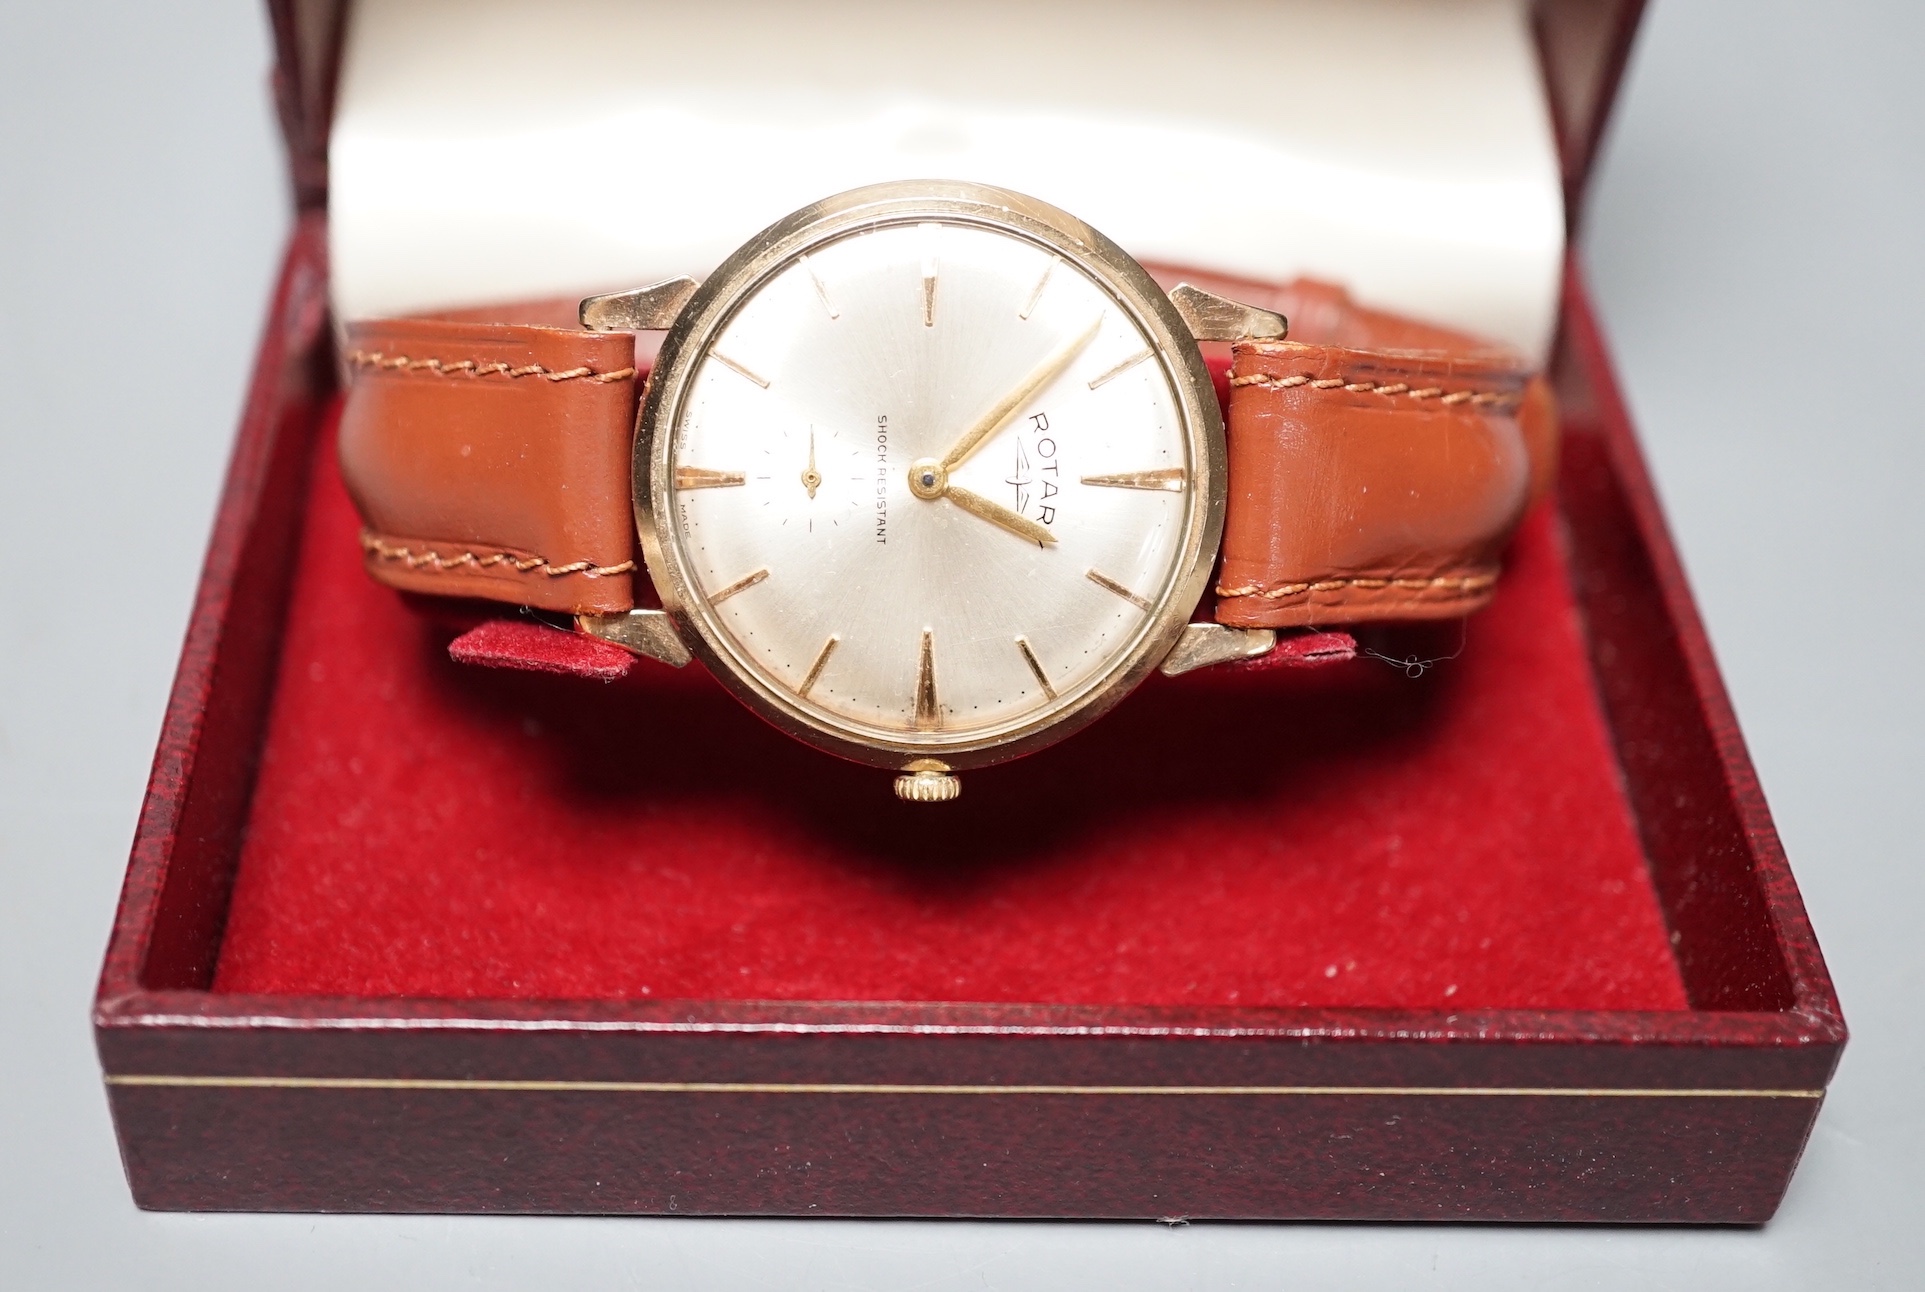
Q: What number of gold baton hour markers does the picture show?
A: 12